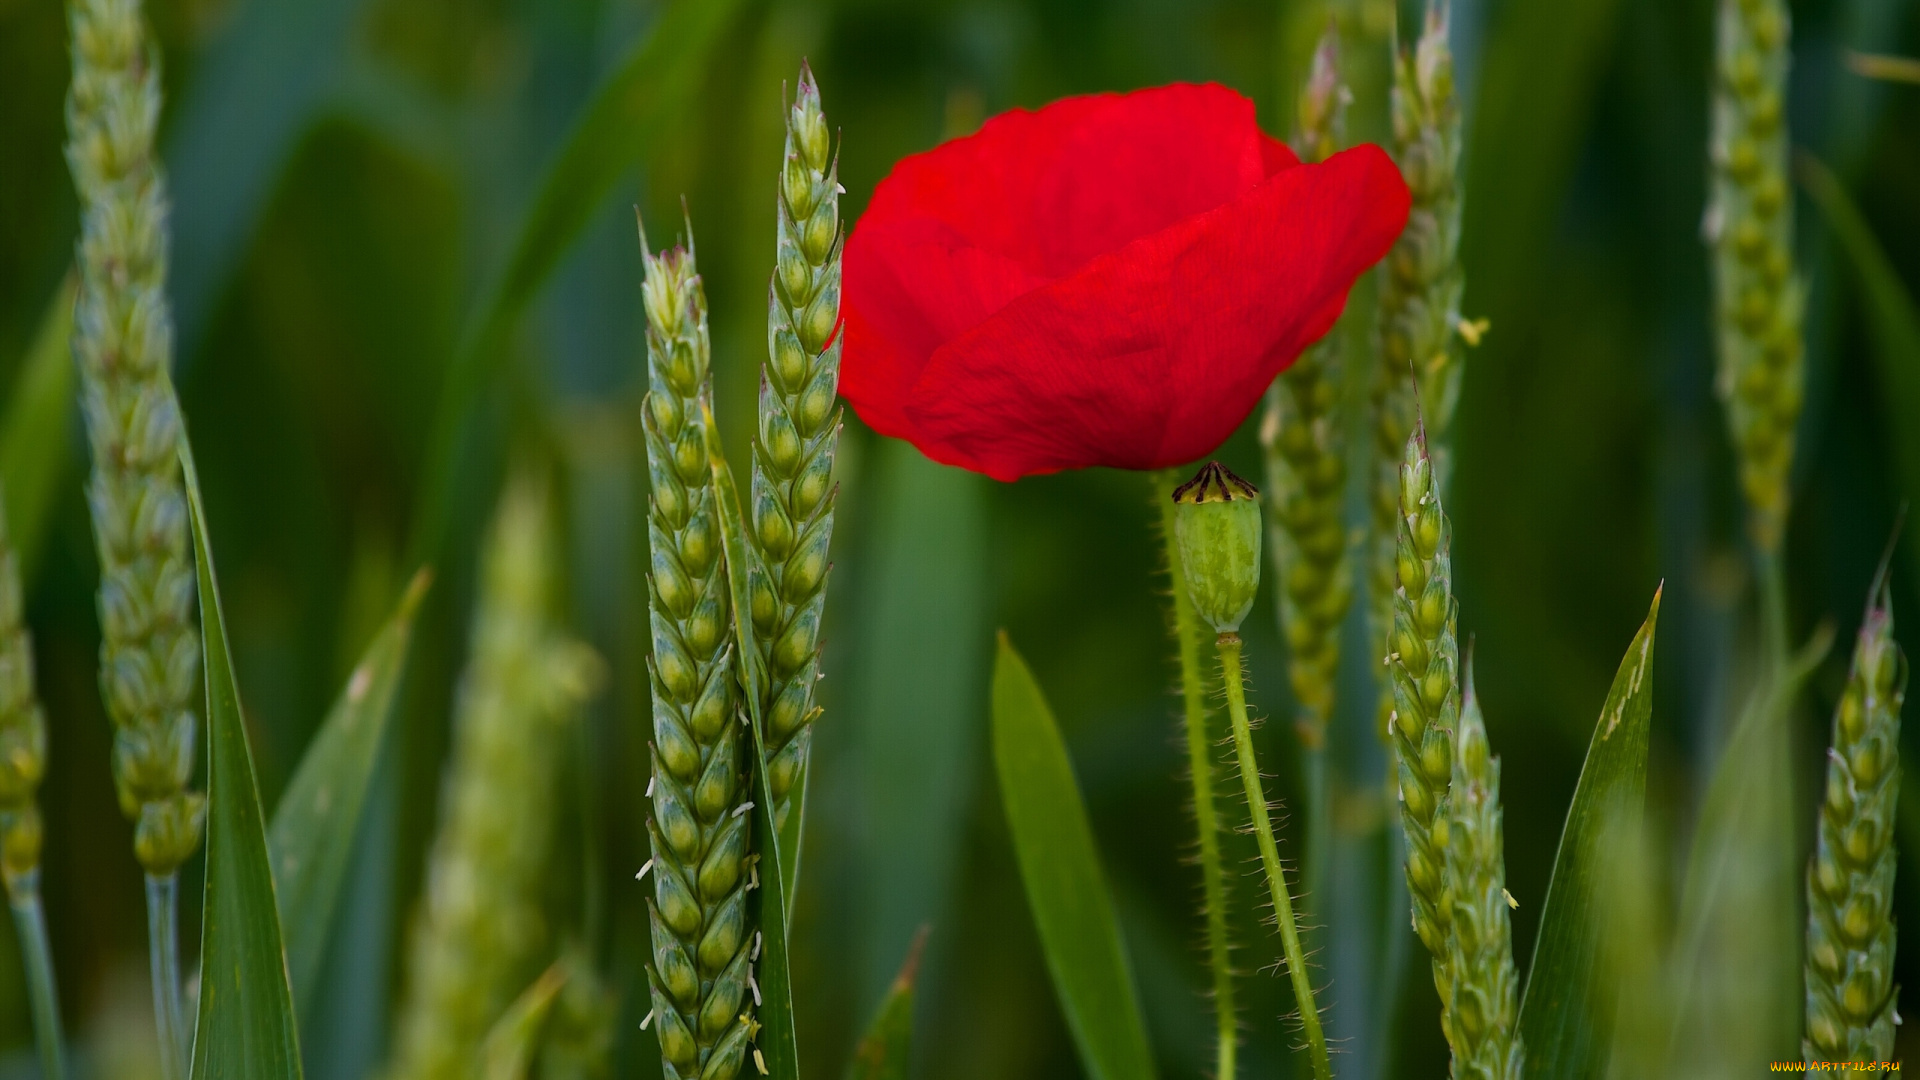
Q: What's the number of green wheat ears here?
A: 11